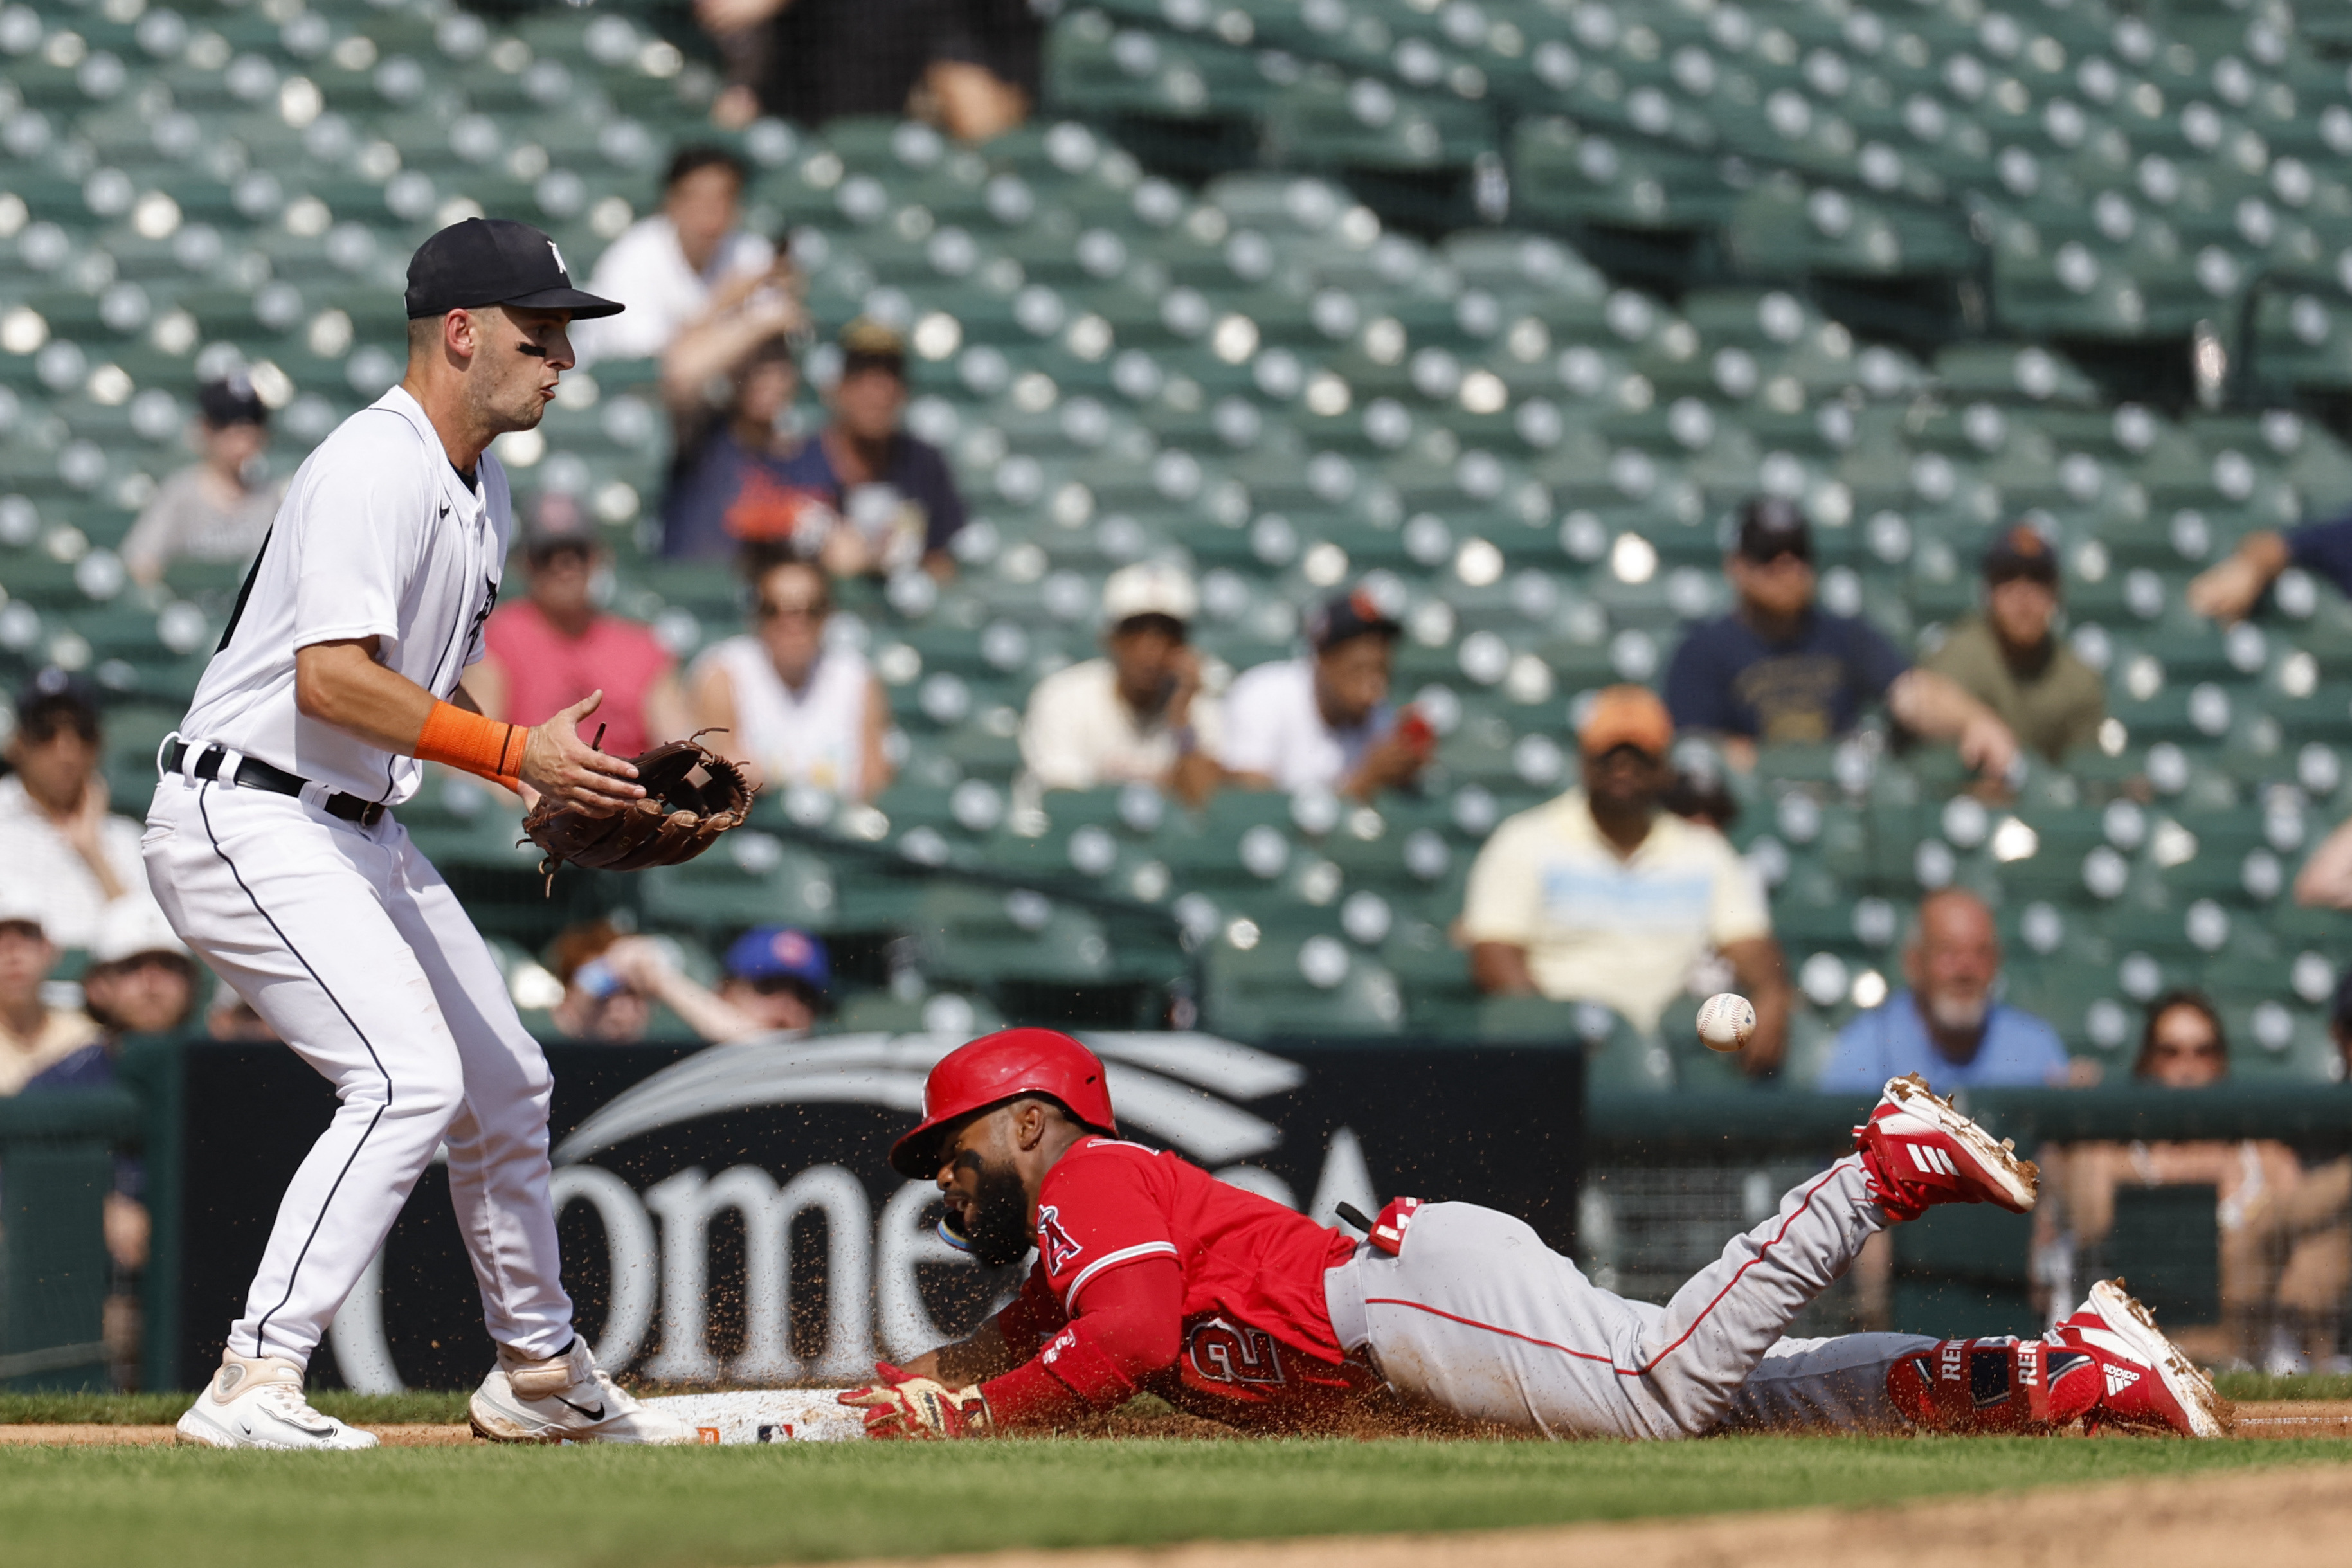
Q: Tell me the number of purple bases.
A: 0